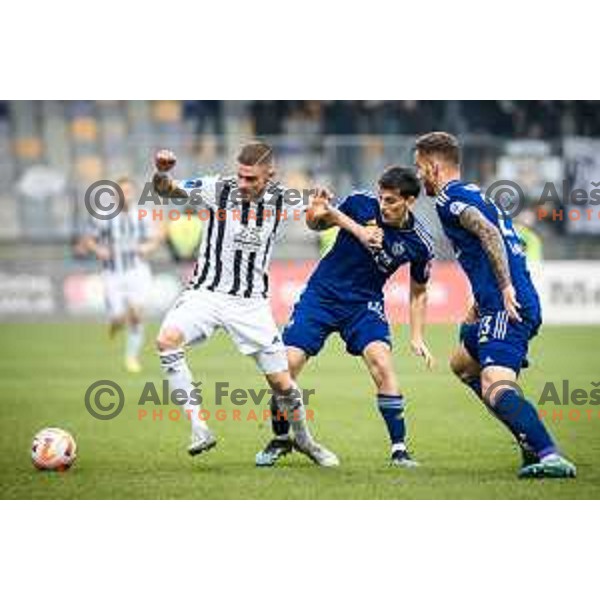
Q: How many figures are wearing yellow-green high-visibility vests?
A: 3